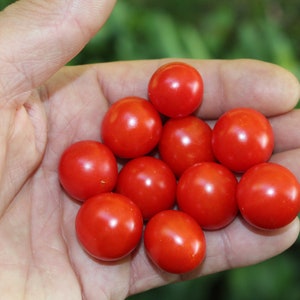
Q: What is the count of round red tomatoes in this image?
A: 10